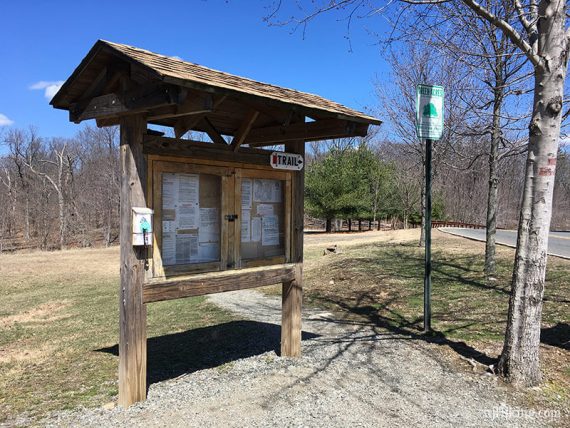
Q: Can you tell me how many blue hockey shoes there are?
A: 0